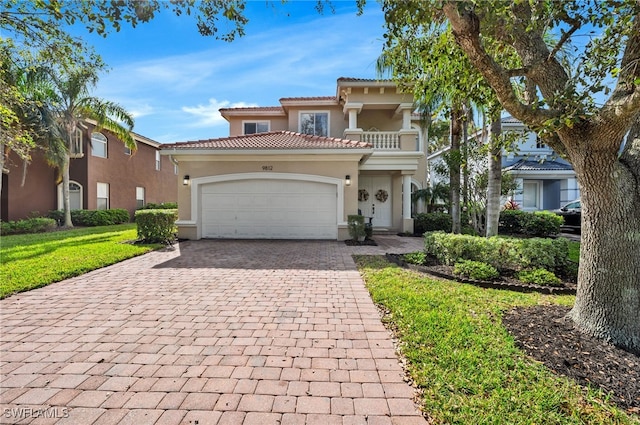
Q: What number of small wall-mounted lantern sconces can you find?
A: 2